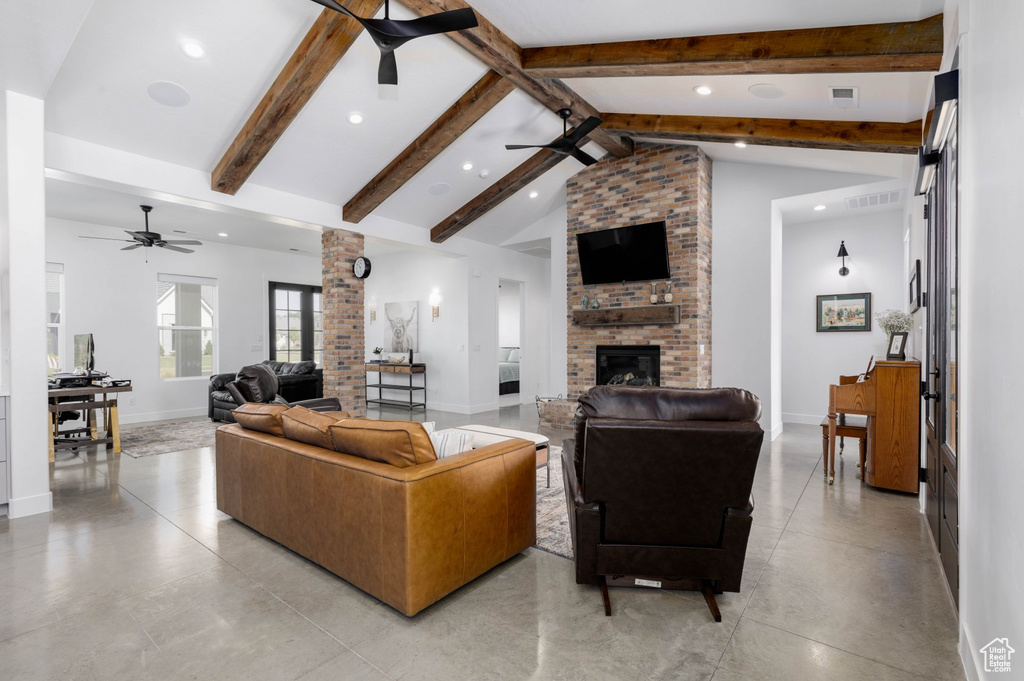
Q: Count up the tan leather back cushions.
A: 3